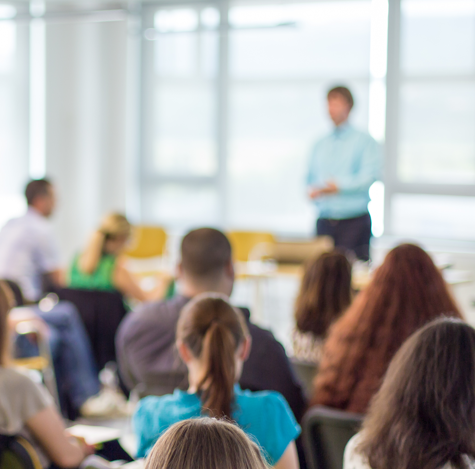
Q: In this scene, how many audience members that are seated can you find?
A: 9